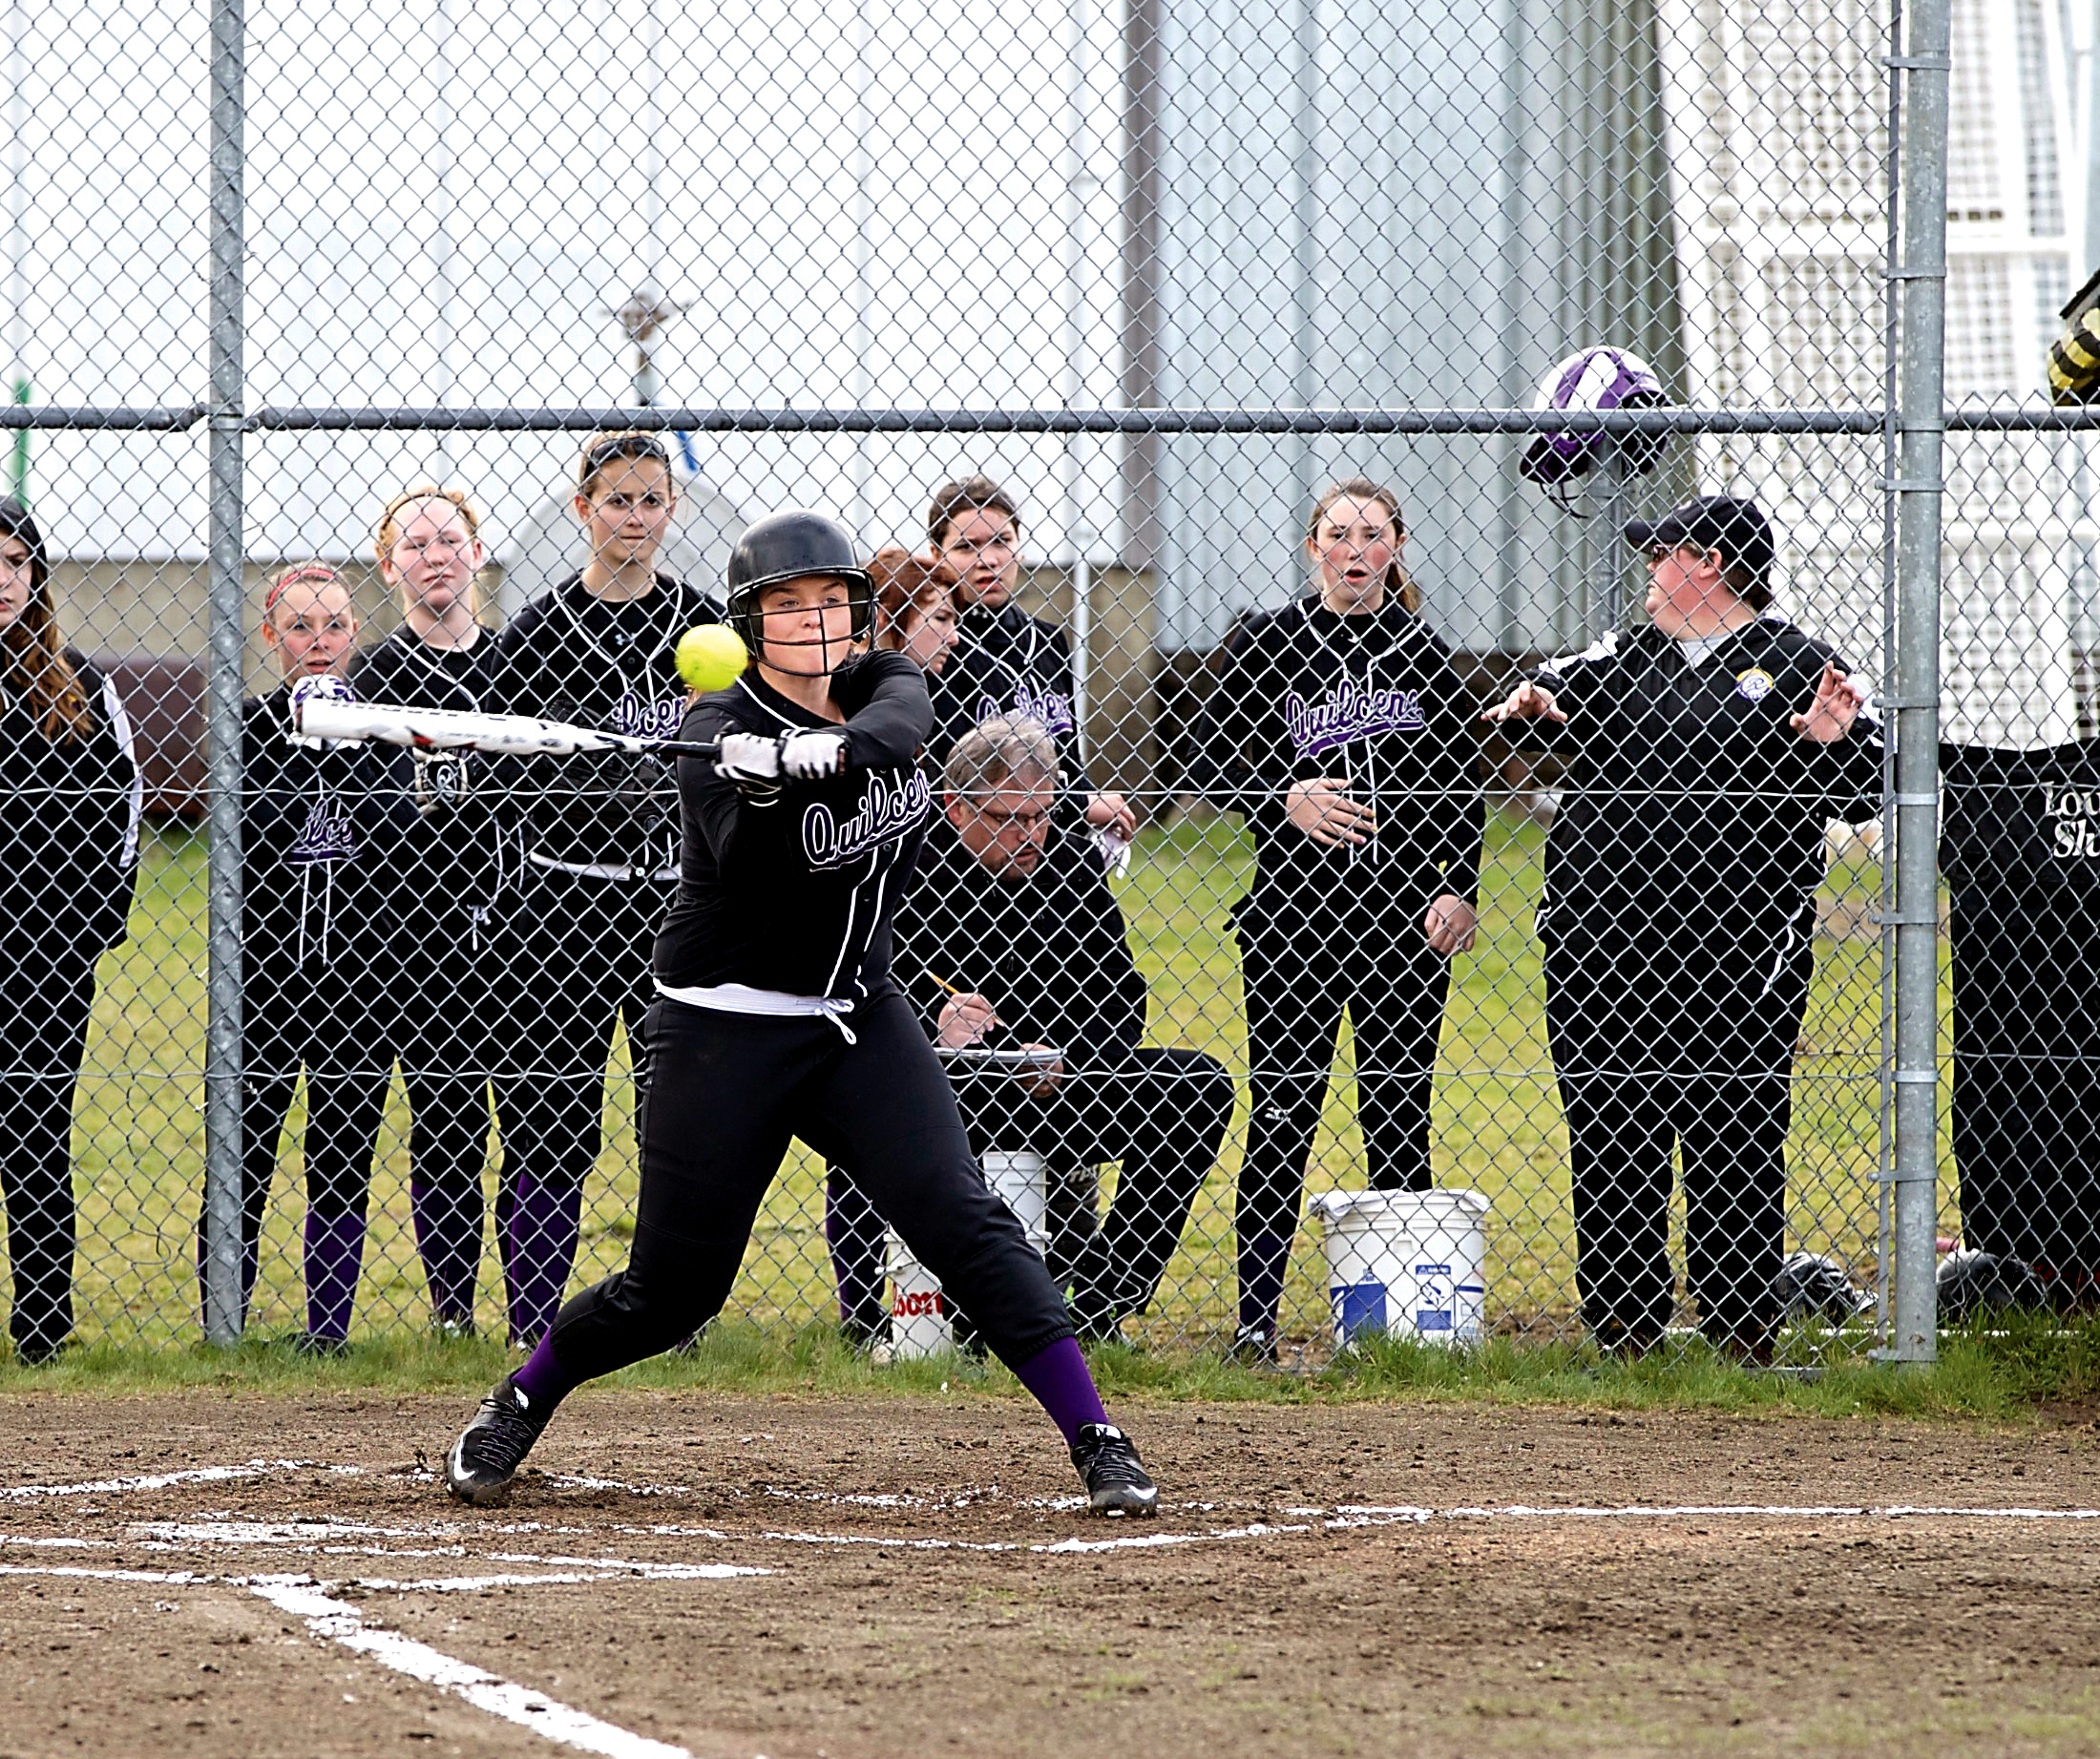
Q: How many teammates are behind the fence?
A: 7